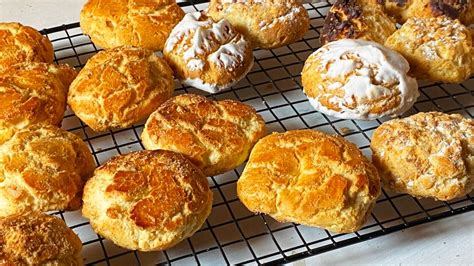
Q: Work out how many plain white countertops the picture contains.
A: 1